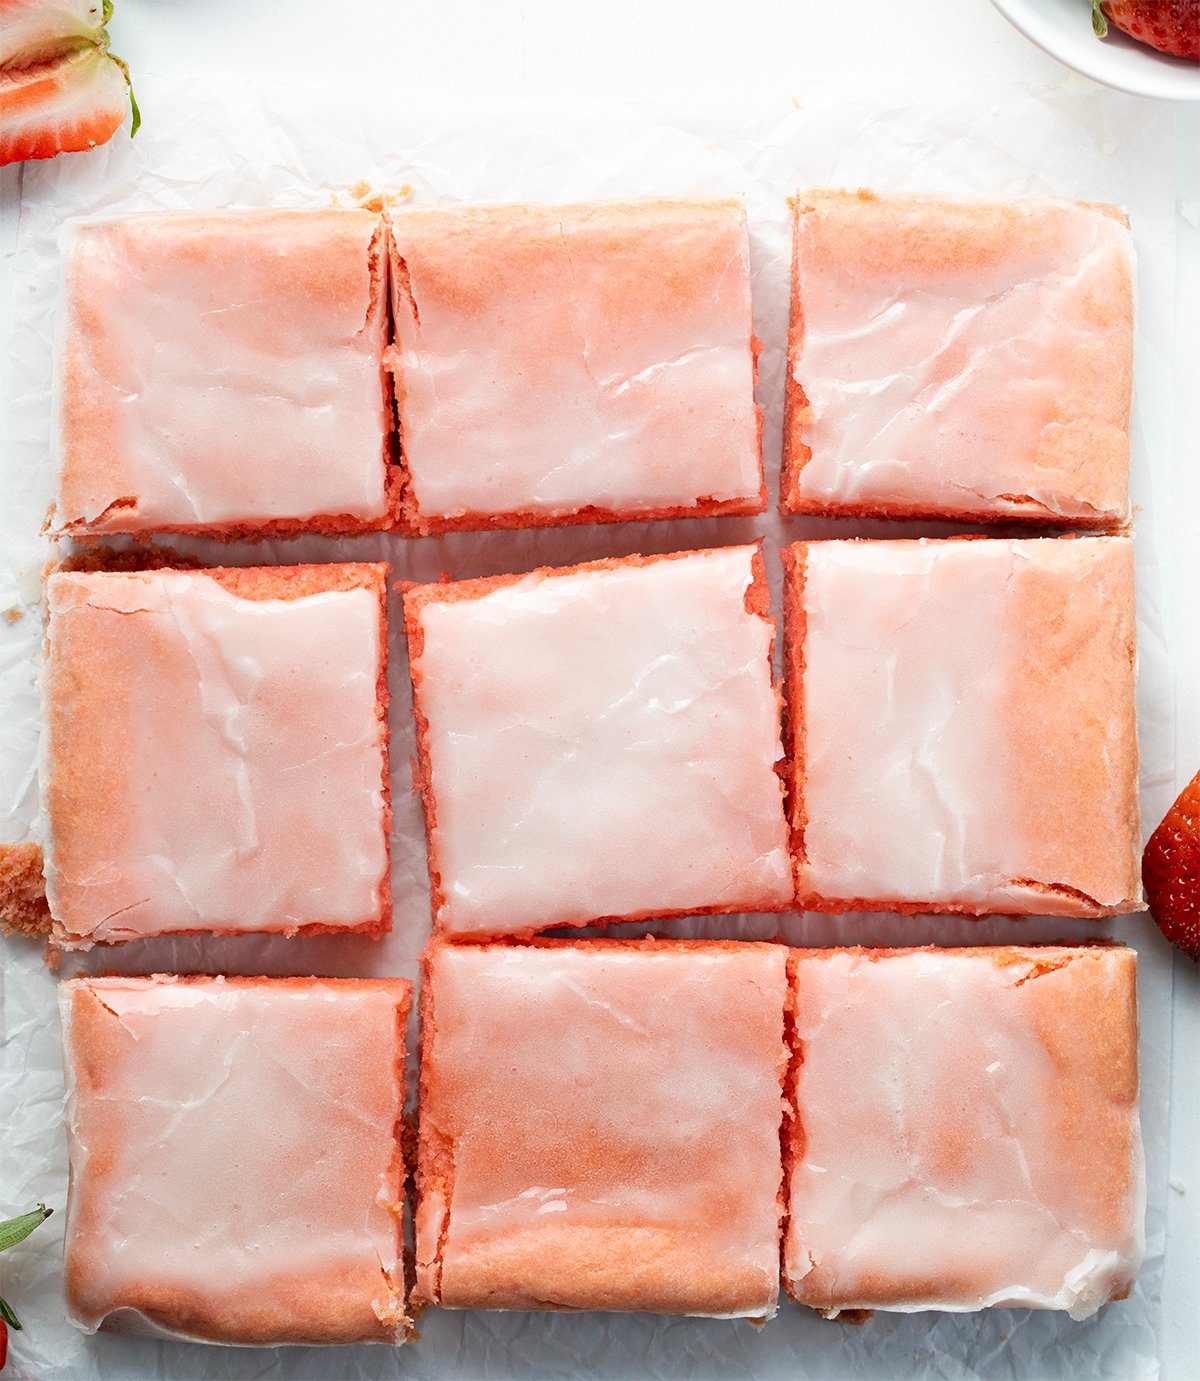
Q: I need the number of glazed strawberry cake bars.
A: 9